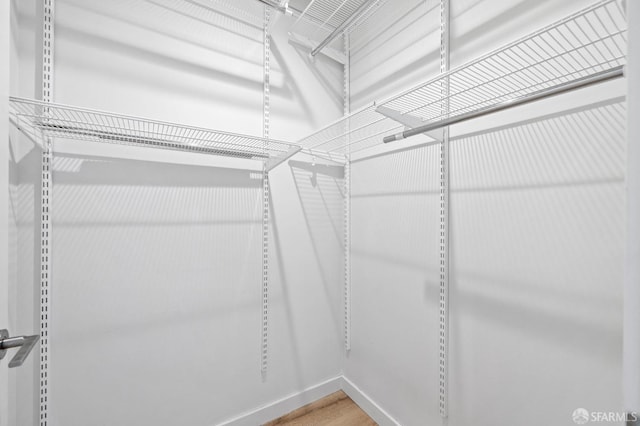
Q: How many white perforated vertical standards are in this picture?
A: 4